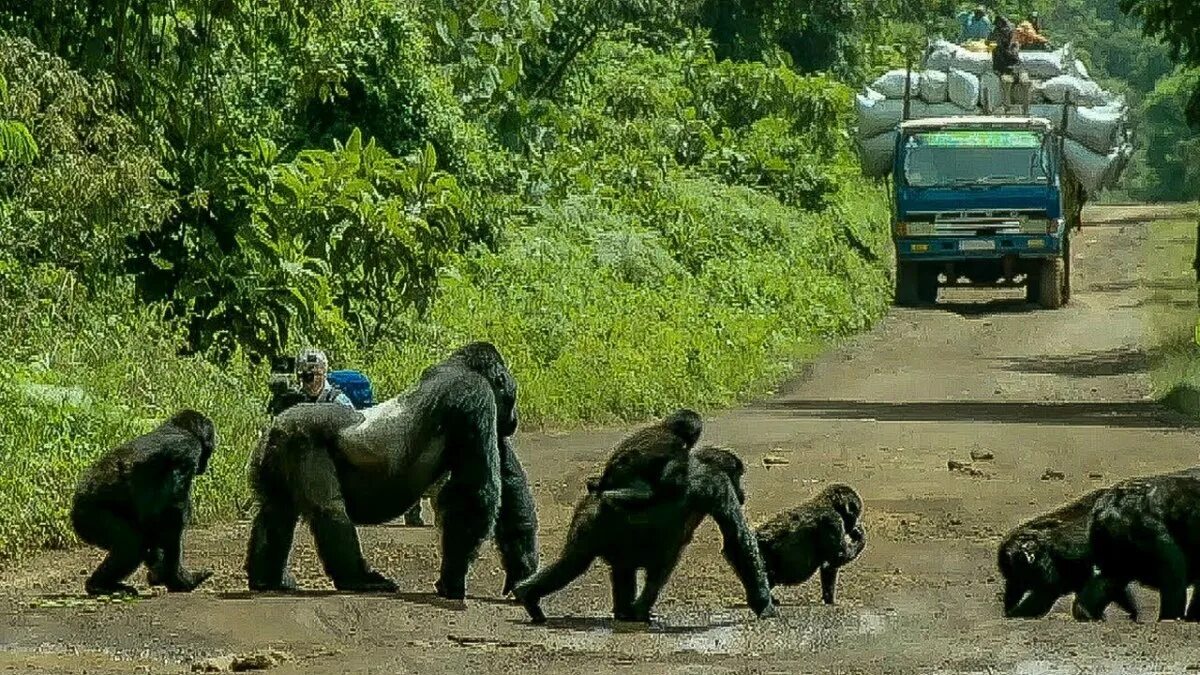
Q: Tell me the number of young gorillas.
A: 2